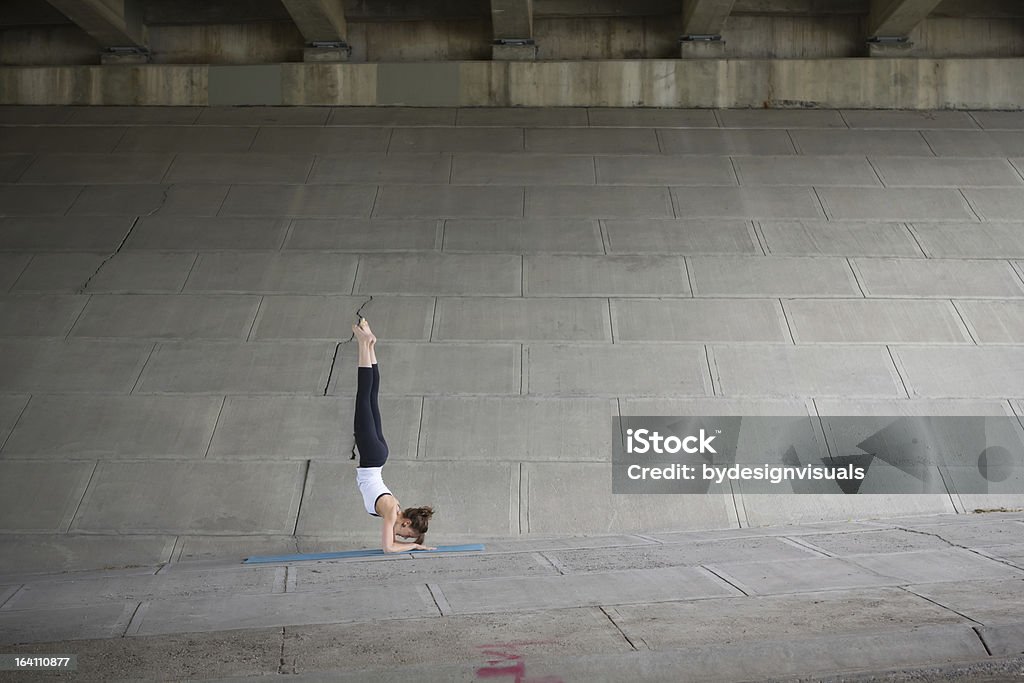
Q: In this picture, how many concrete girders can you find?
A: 5